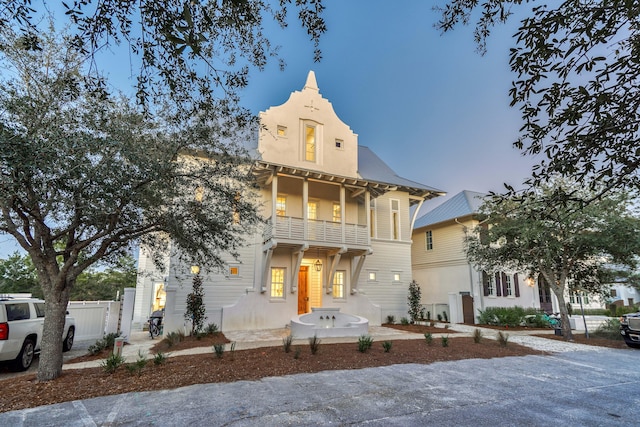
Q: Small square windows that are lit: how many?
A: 5